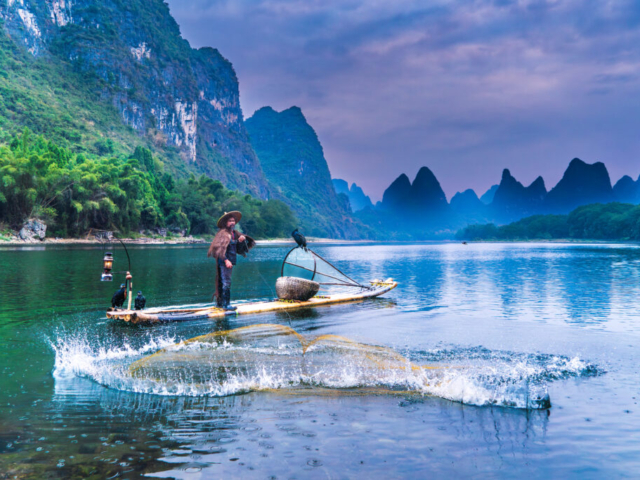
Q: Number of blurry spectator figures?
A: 0